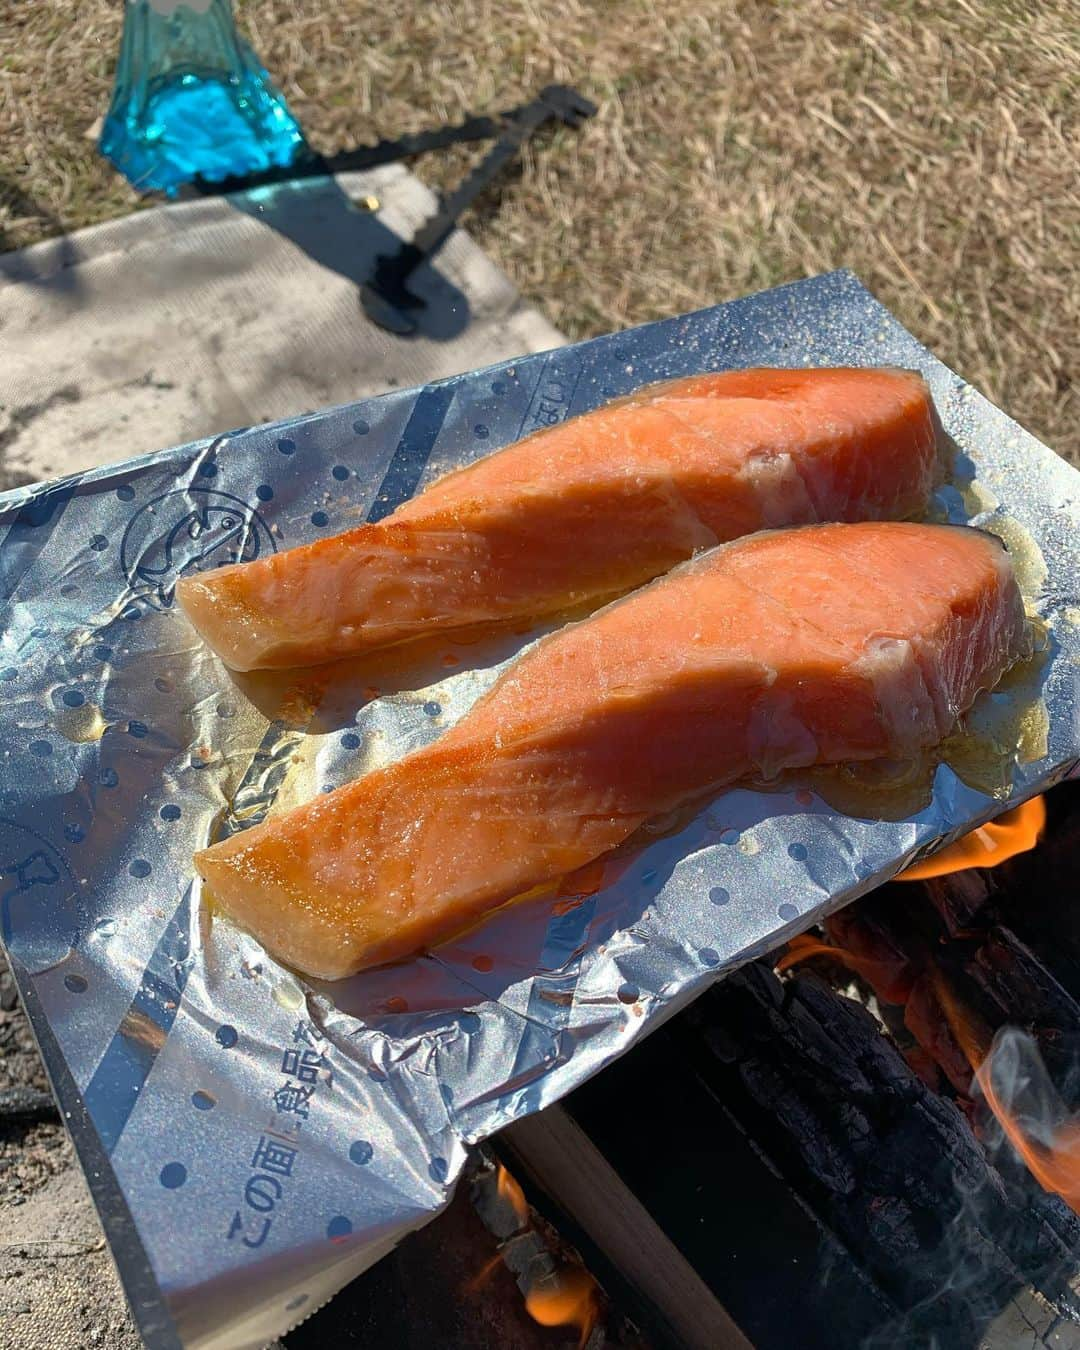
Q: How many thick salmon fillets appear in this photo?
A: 2